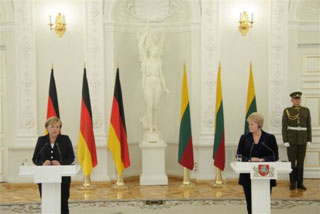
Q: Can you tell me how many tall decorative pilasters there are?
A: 4